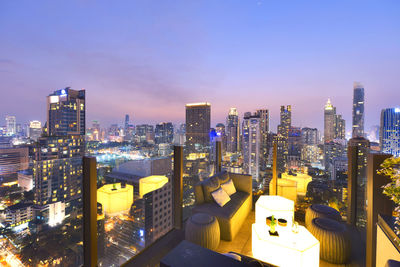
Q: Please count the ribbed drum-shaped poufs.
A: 3